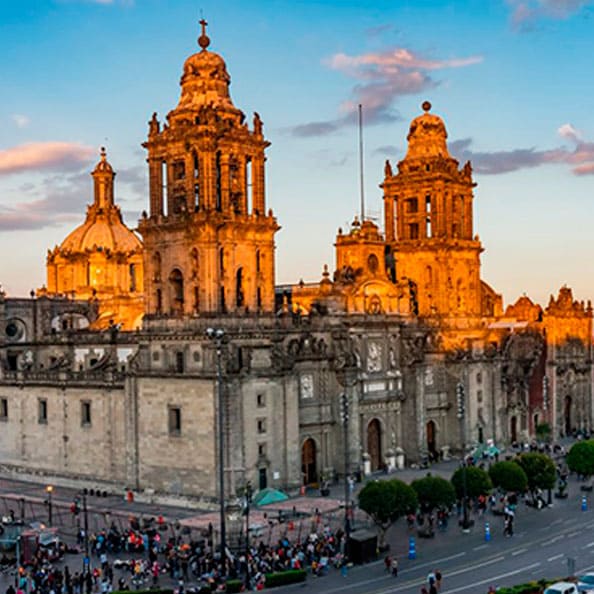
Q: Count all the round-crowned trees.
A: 6